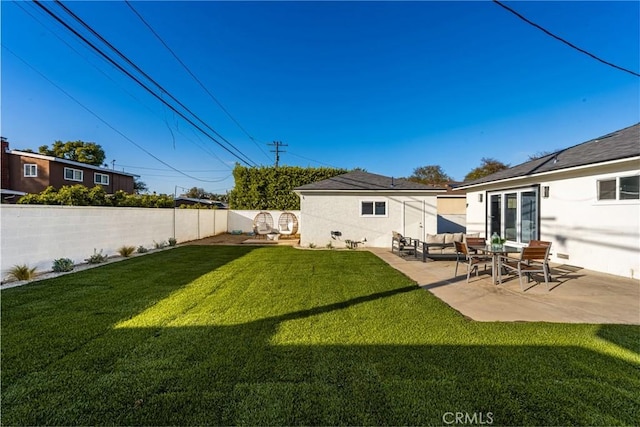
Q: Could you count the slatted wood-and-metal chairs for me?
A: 4